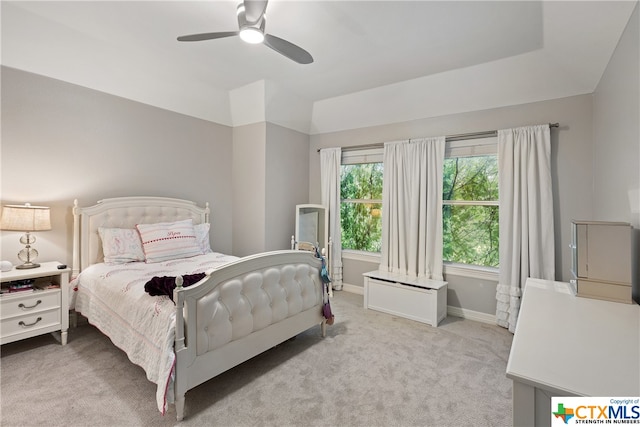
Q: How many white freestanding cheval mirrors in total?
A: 1